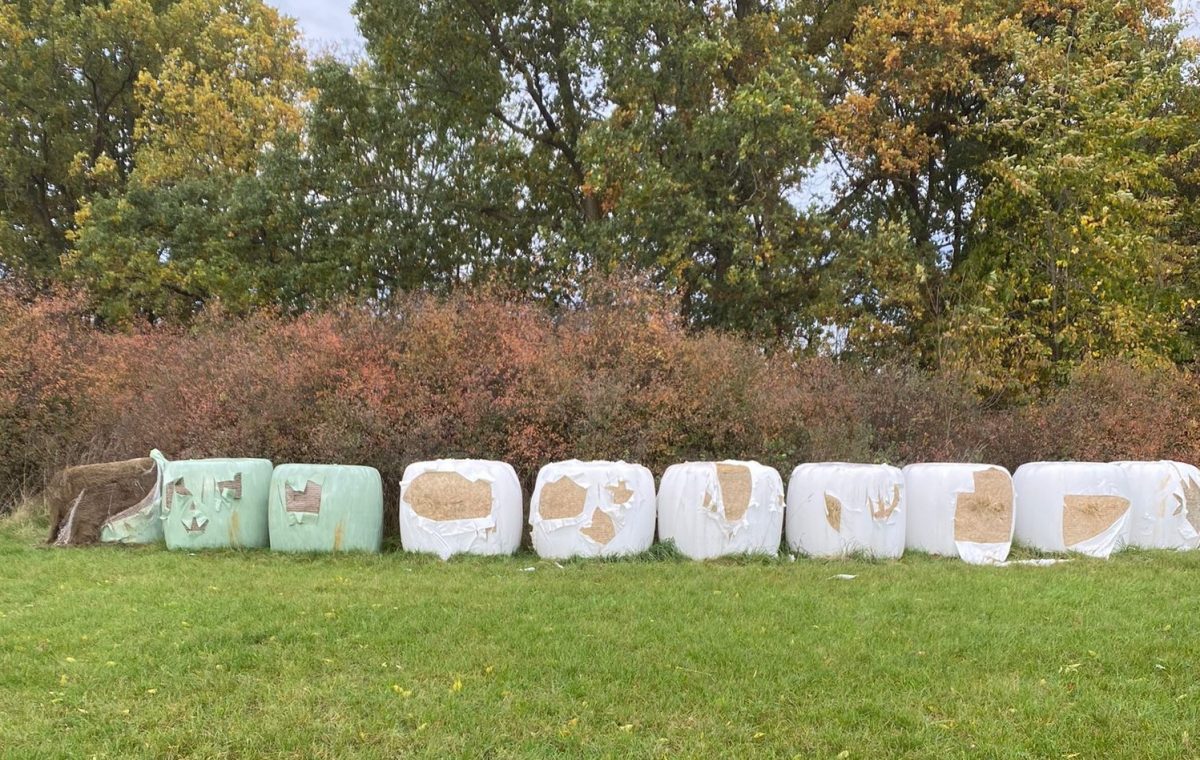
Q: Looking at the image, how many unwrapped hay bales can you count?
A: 1